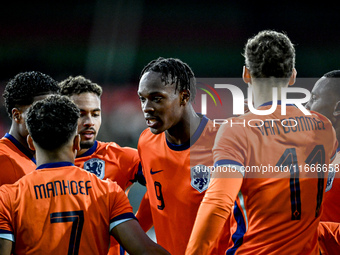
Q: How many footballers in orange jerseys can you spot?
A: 6